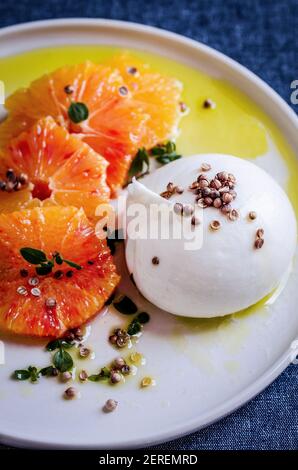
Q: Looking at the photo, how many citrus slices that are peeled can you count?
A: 4